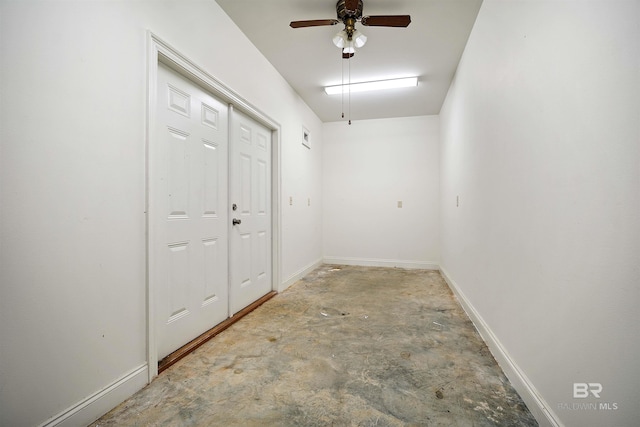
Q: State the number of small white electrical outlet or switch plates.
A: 4